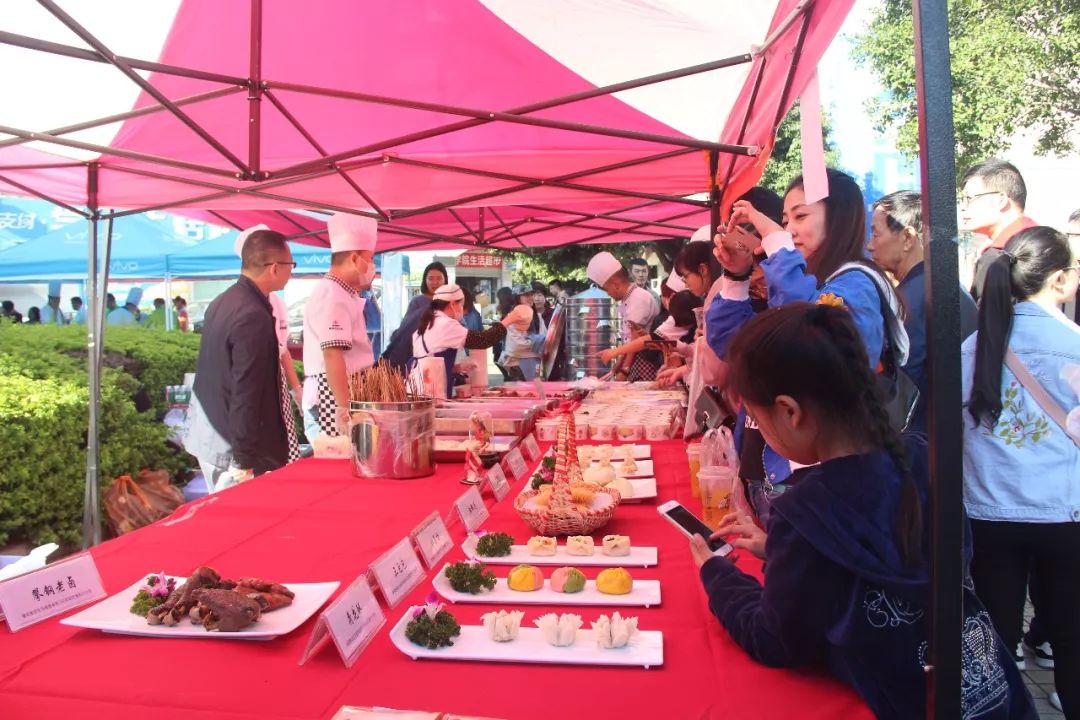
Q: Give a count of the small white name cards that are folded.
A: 8